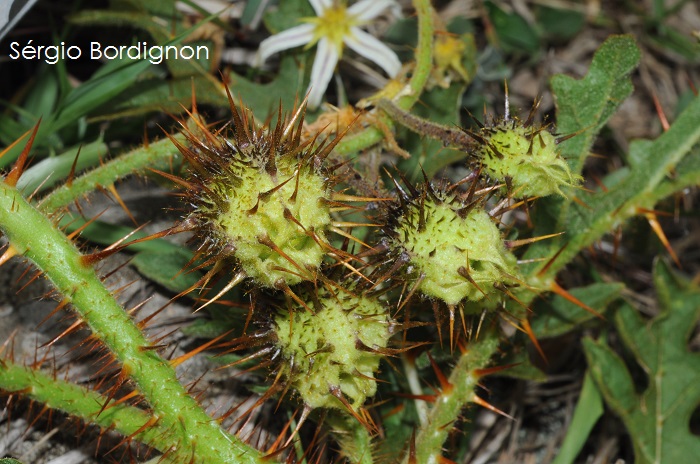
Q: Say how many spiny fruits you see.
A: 4